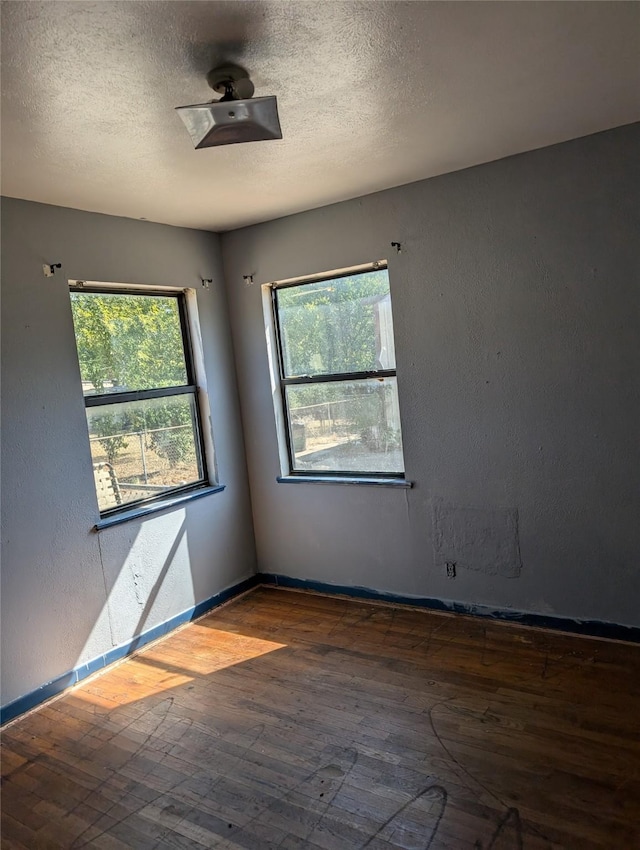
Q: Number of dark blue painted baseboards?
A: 2